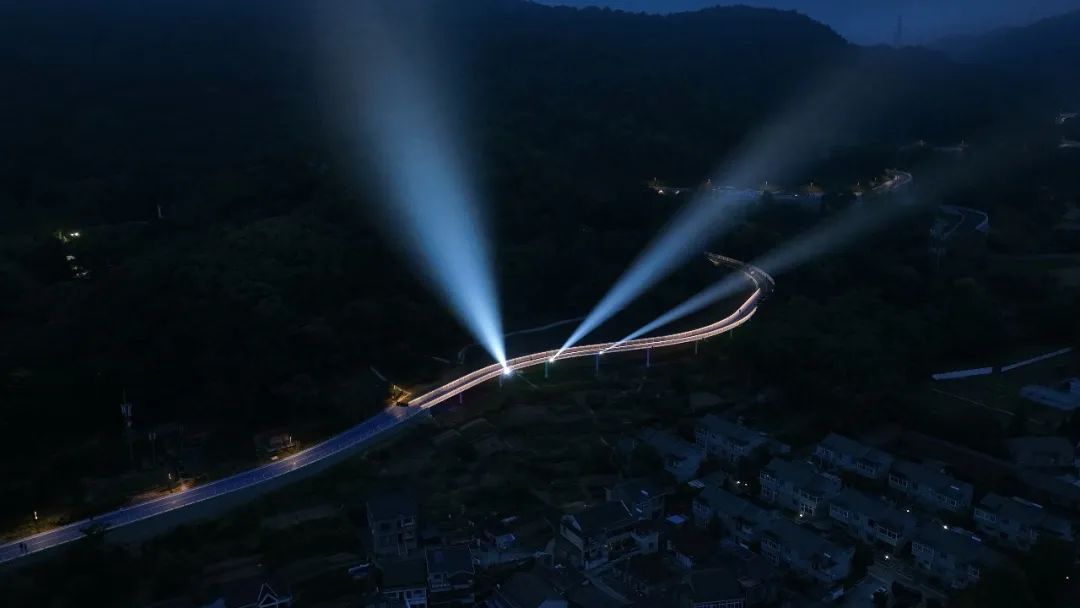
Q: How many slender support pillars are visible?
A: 7